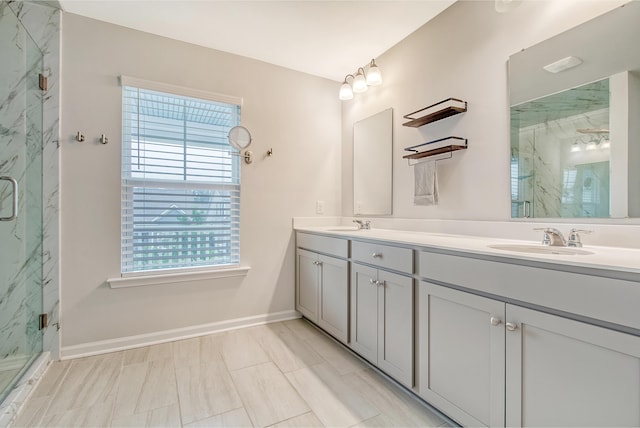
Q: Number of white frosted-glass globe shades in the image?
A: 3